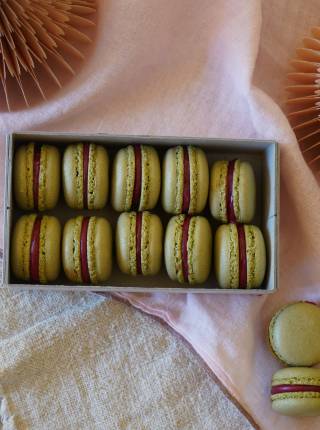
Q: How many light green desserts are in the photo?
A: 12